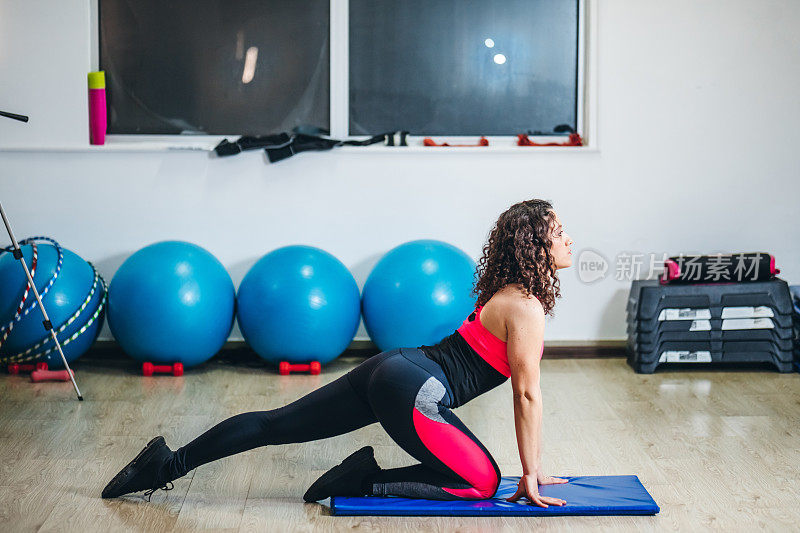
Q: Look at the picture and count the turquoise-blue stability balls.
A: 4